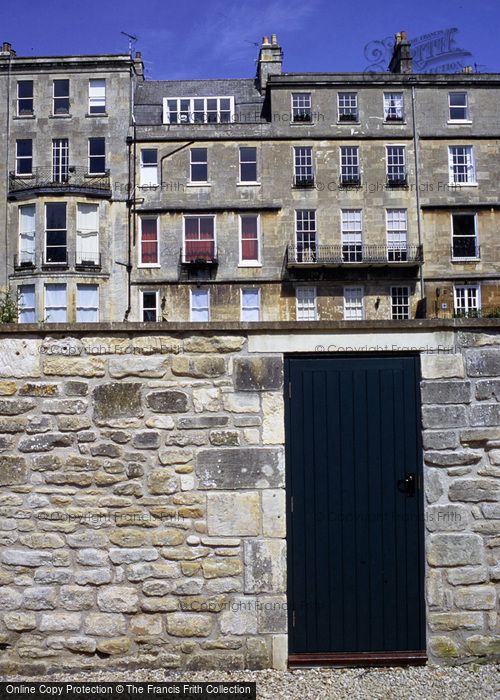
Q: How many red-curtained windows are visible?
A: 3